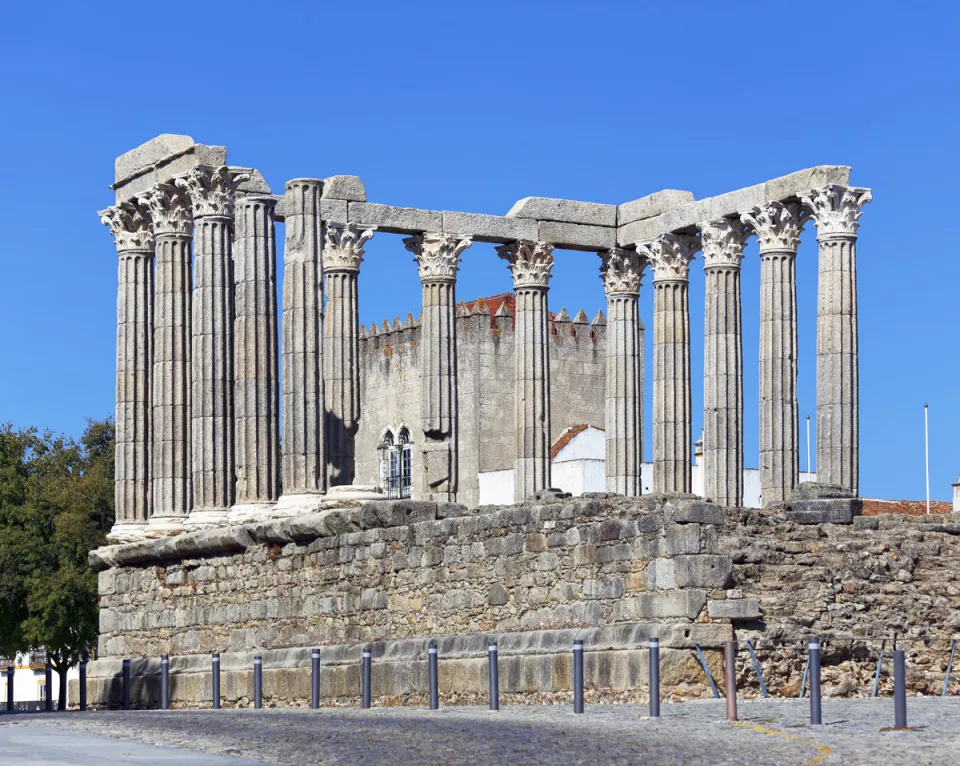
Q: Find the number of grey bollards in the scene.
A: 15